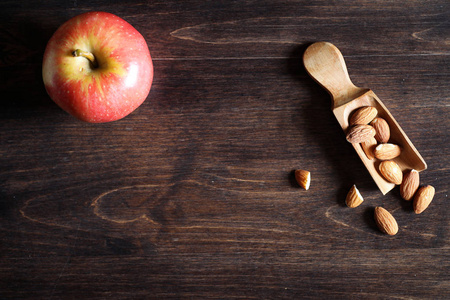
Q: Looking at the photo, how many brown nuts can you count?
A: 11